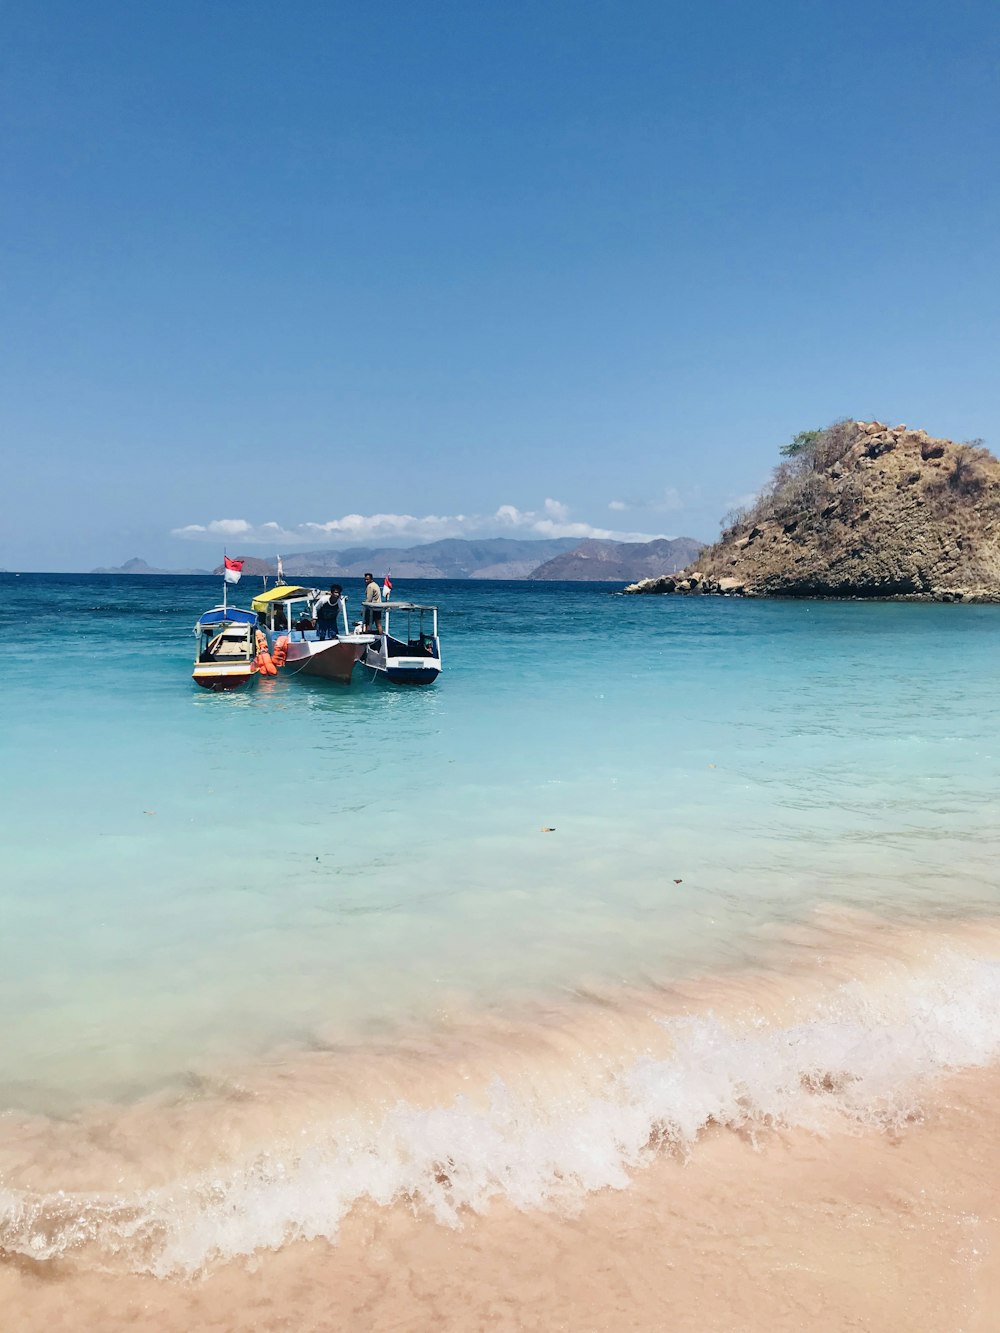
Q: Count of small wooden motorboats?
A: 3